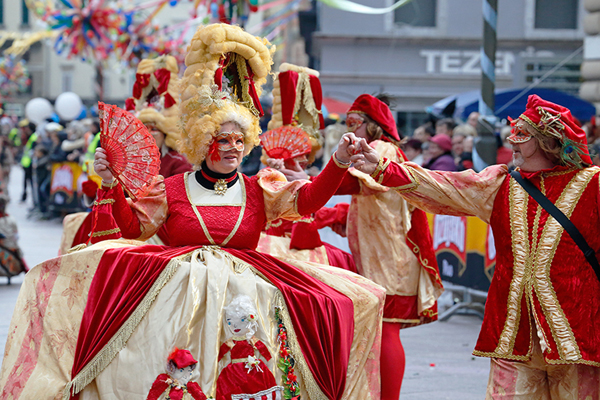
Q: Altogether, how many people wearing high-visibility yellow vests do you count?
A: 3